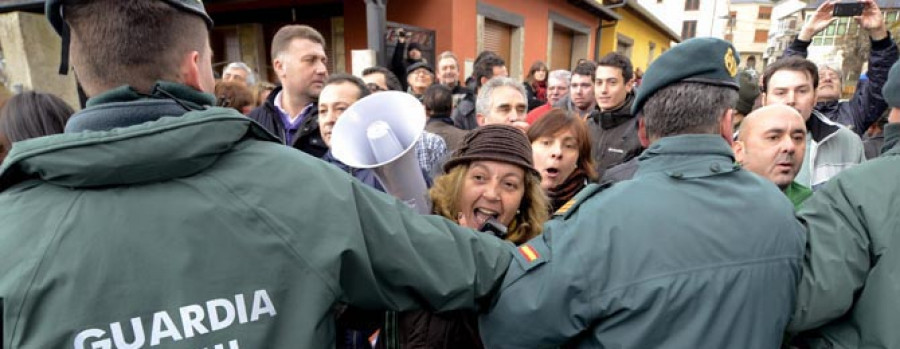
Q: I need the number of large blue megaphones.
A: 0